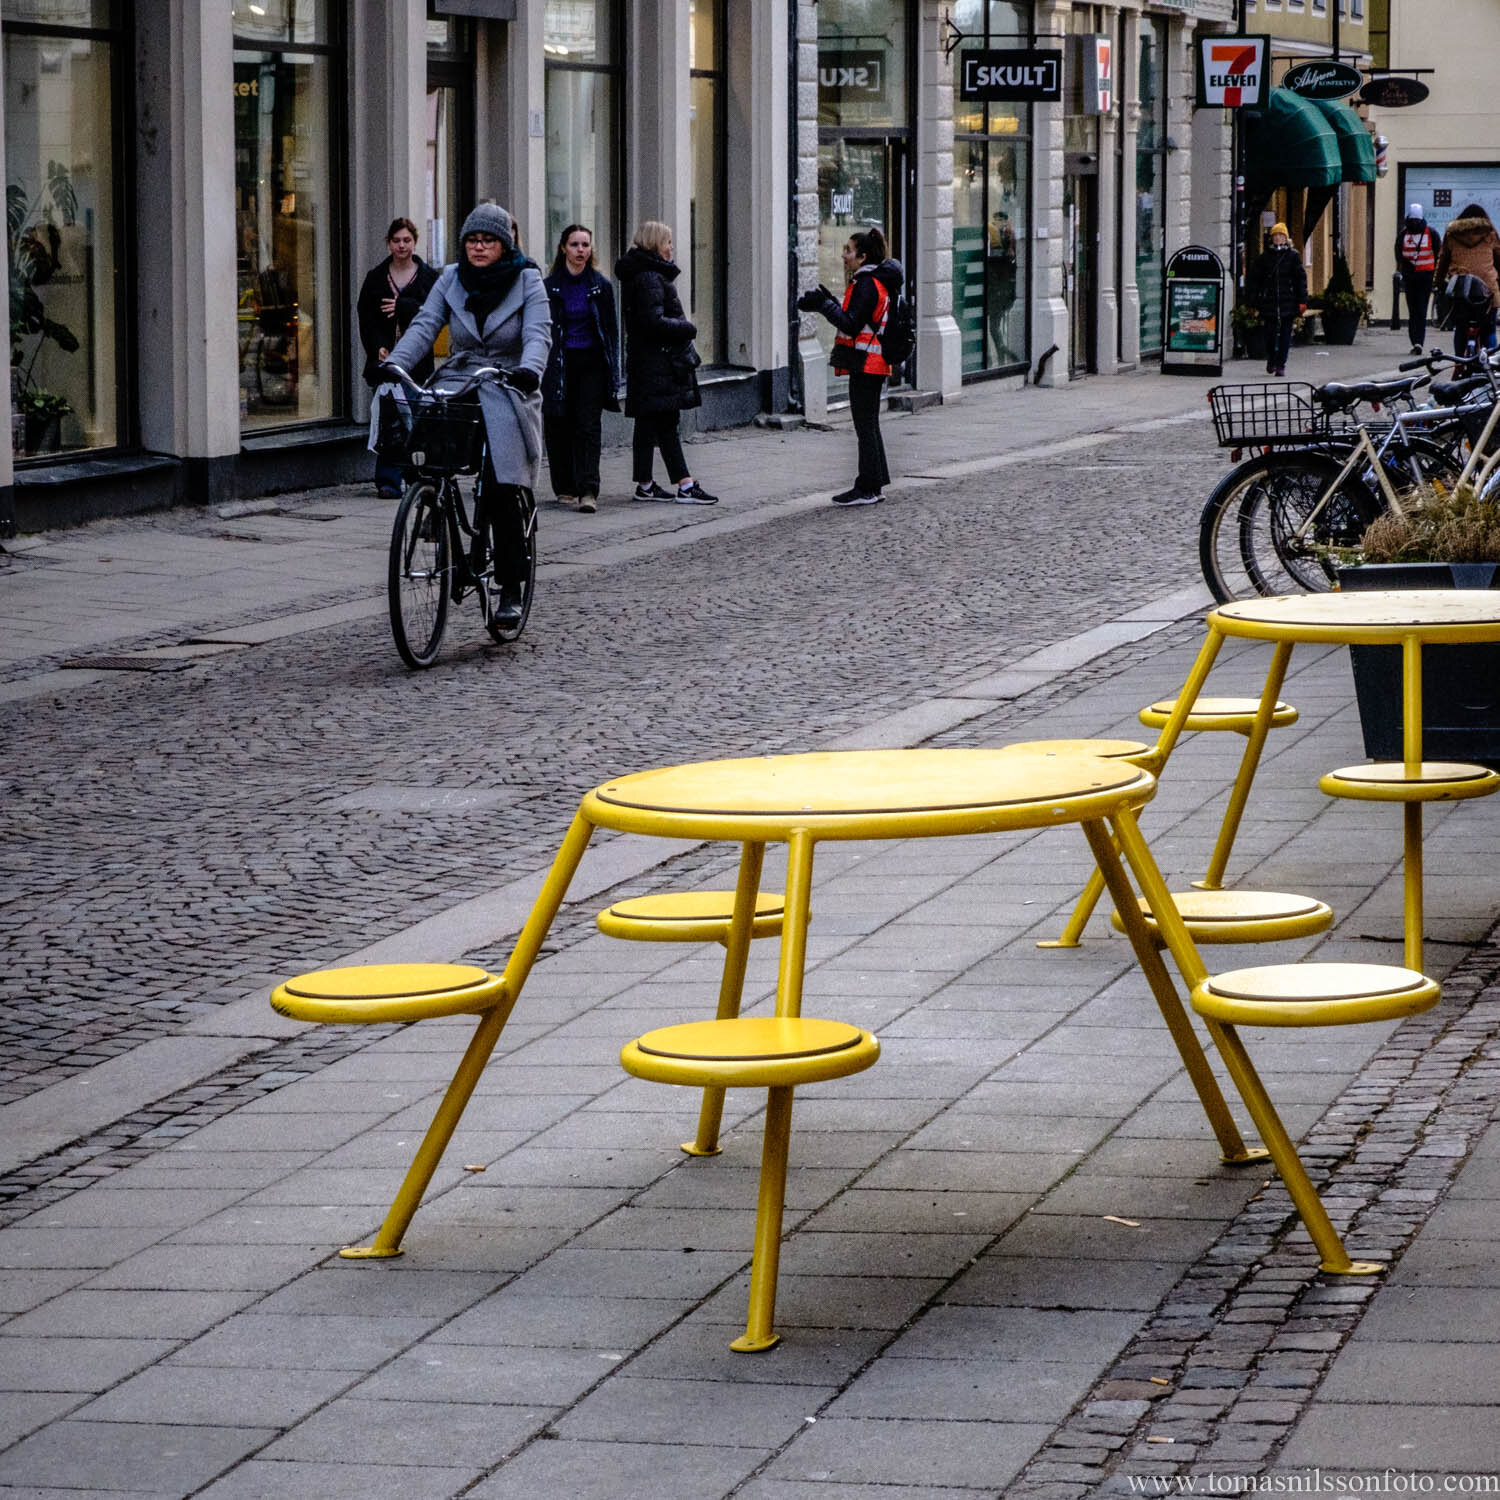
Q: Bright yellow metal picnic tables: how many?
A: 2